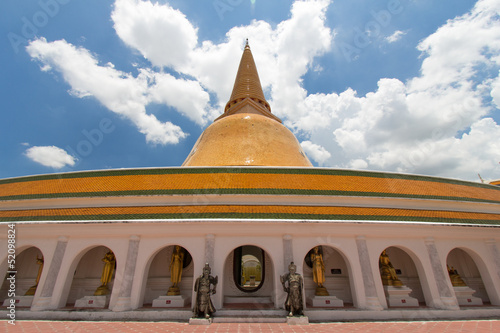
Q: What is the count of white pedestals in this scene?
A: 6